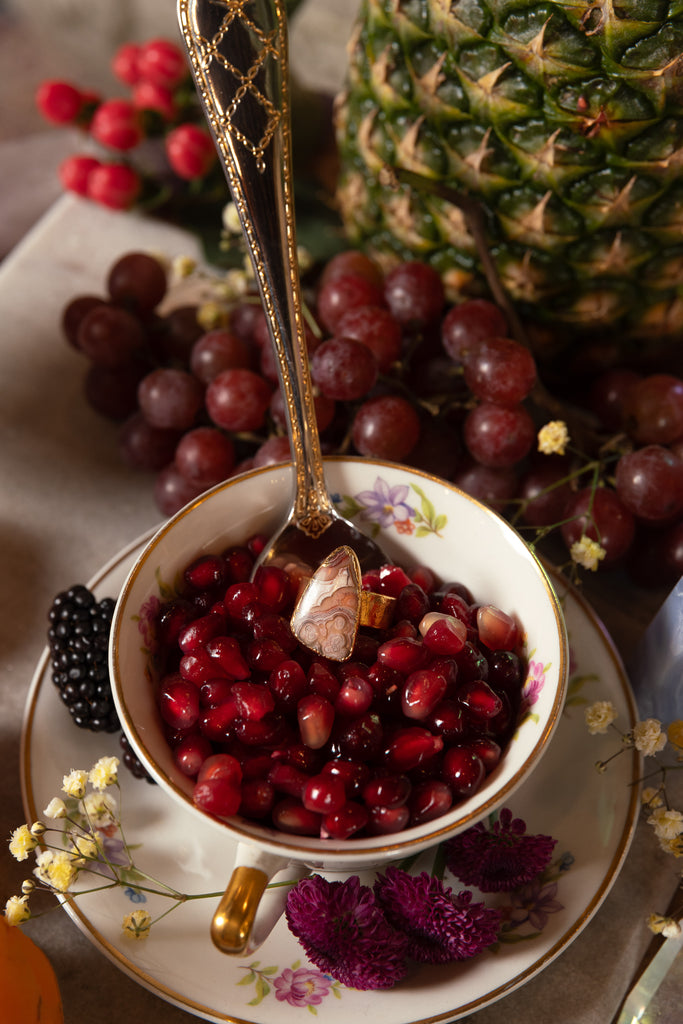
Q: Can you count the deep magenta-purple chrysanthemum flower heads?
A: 3